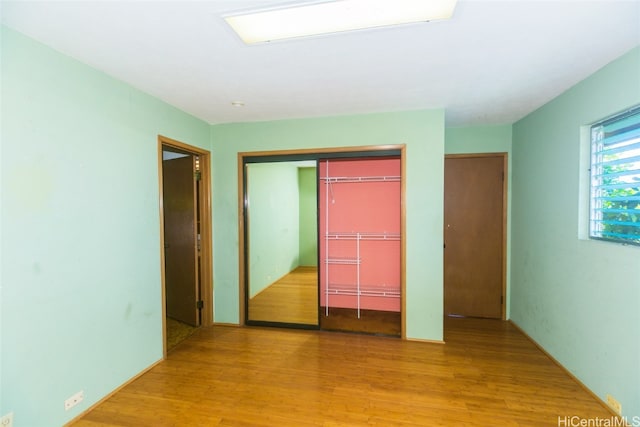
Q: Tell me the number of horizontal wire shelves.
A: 4